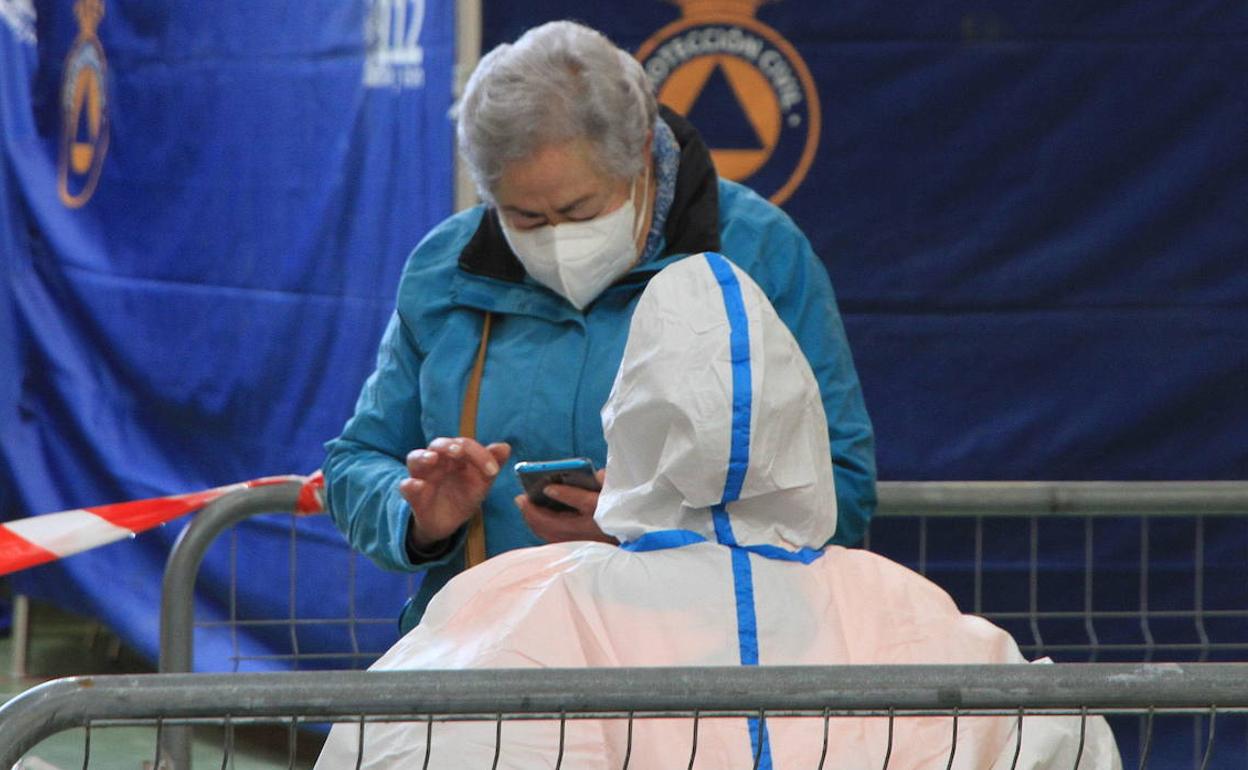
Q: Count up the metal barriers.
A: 2